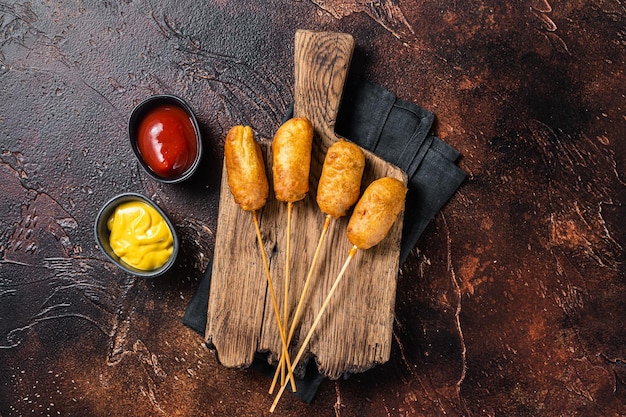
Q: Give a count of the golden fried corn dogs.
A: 4